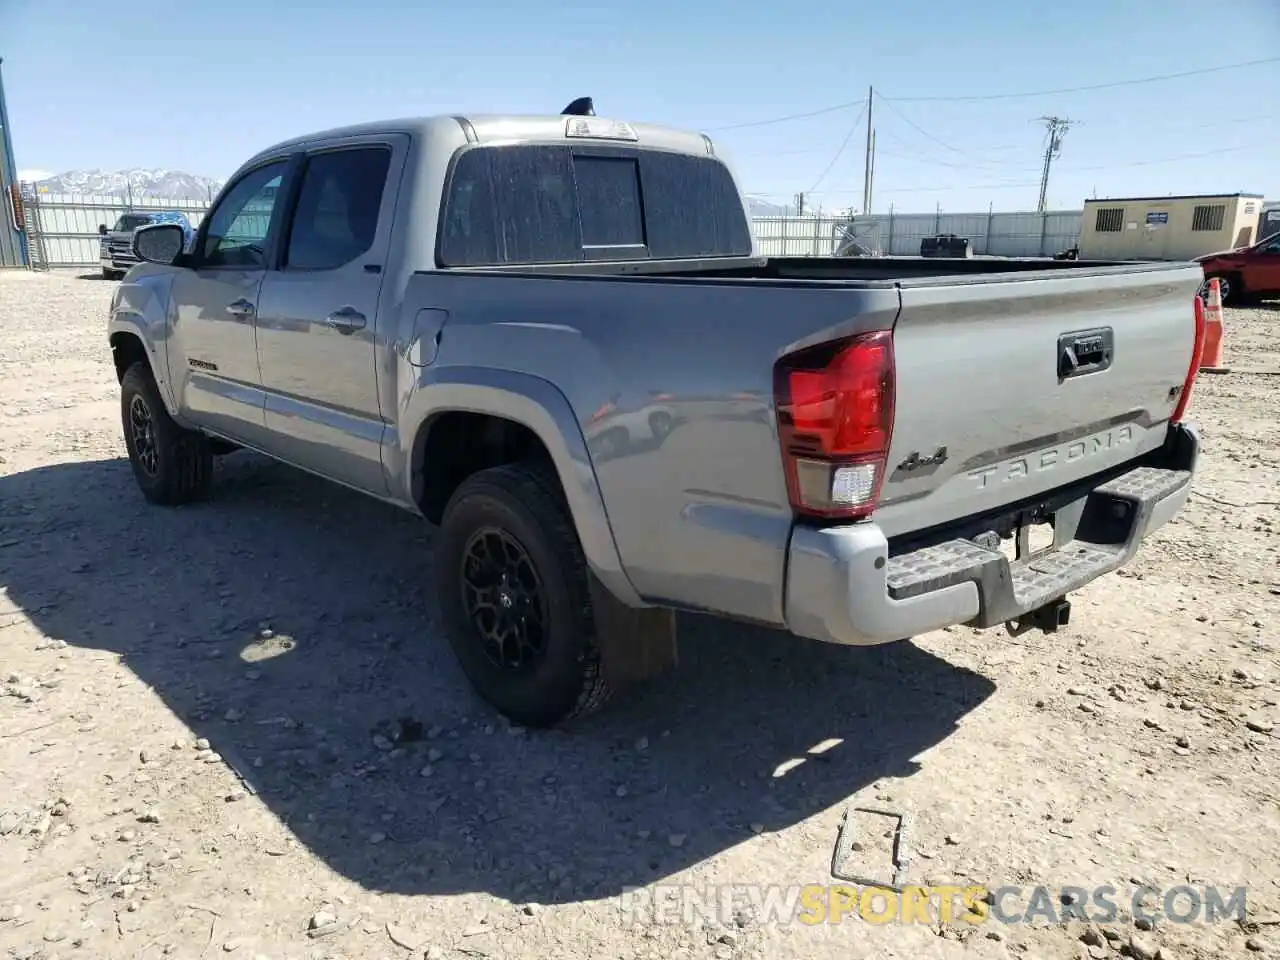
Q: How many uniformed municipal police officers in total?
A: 0